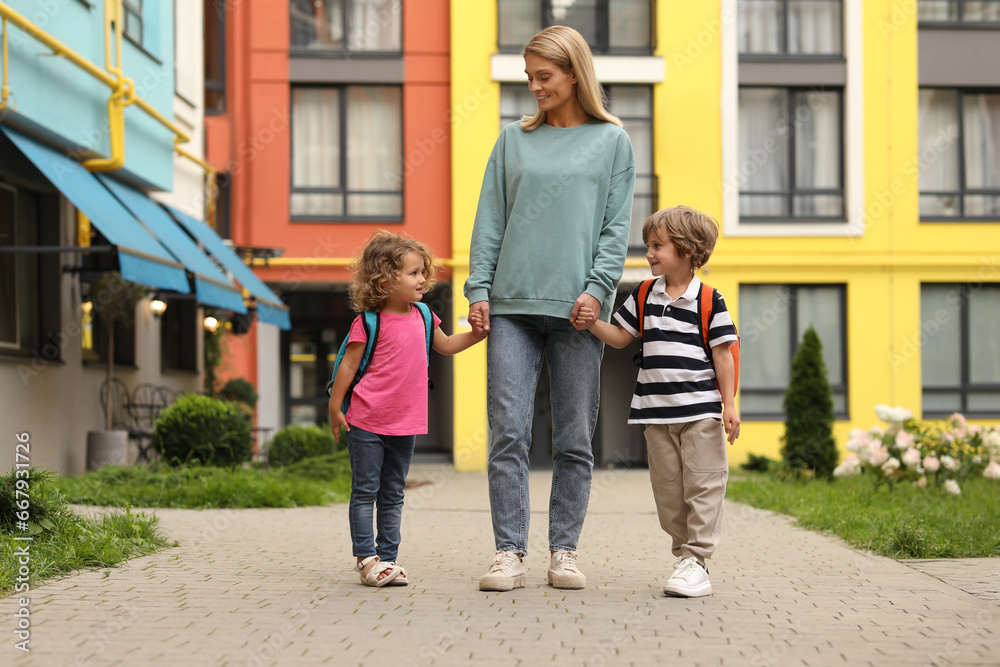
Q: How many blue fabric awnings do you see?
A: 3